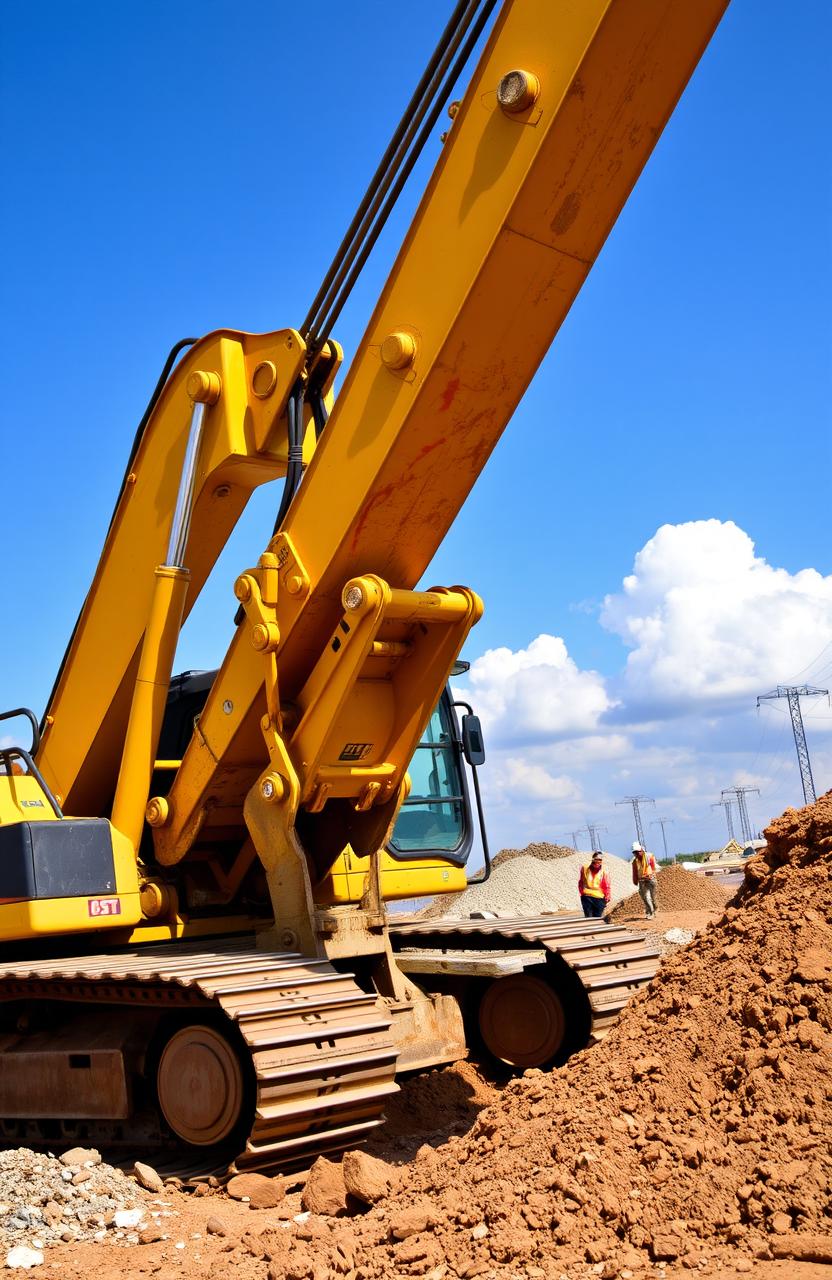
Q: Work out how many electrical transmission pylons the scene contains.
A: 7